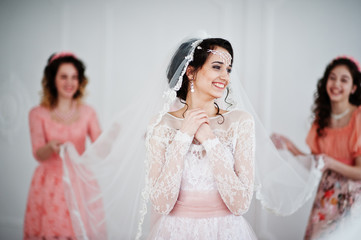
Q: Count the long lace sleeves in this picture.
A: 2